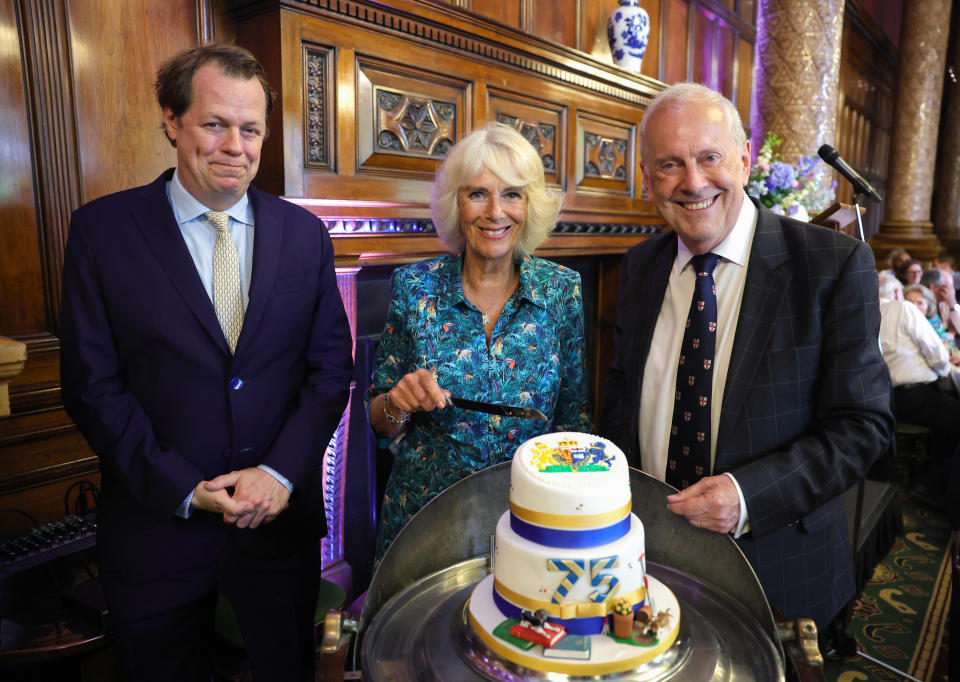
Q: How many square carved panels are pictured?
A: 3